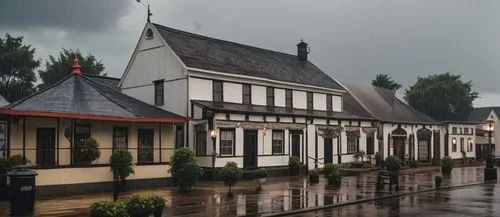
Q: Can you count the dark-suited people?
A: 0